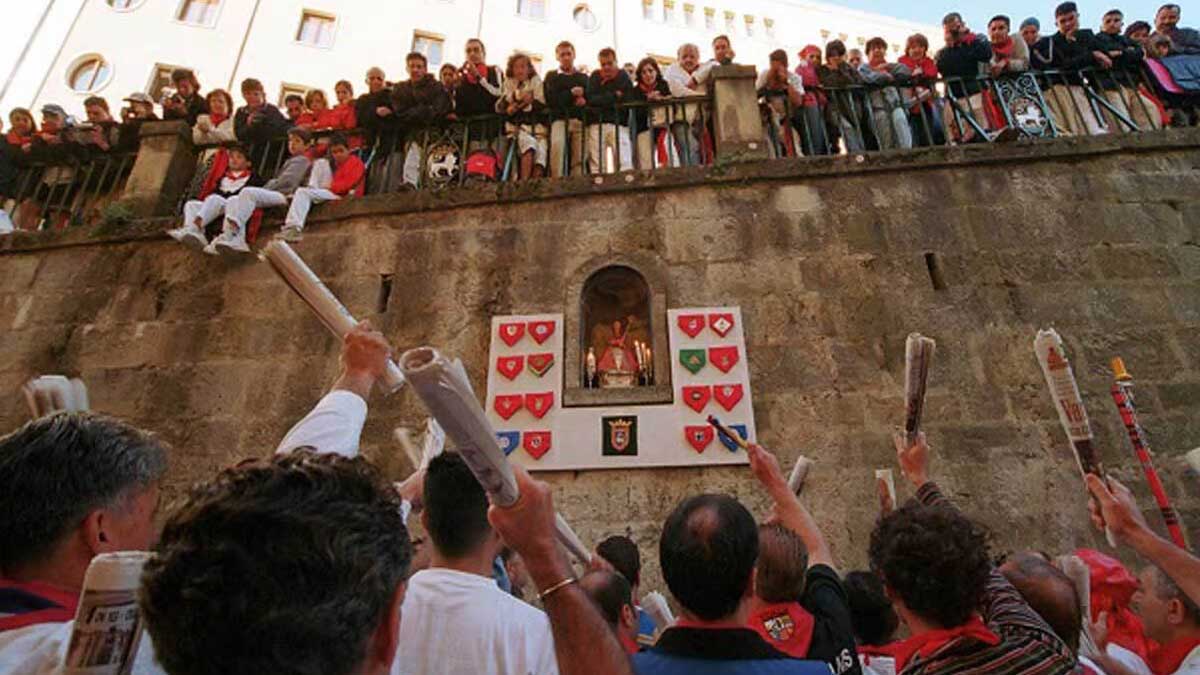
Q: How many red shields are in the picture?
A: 13